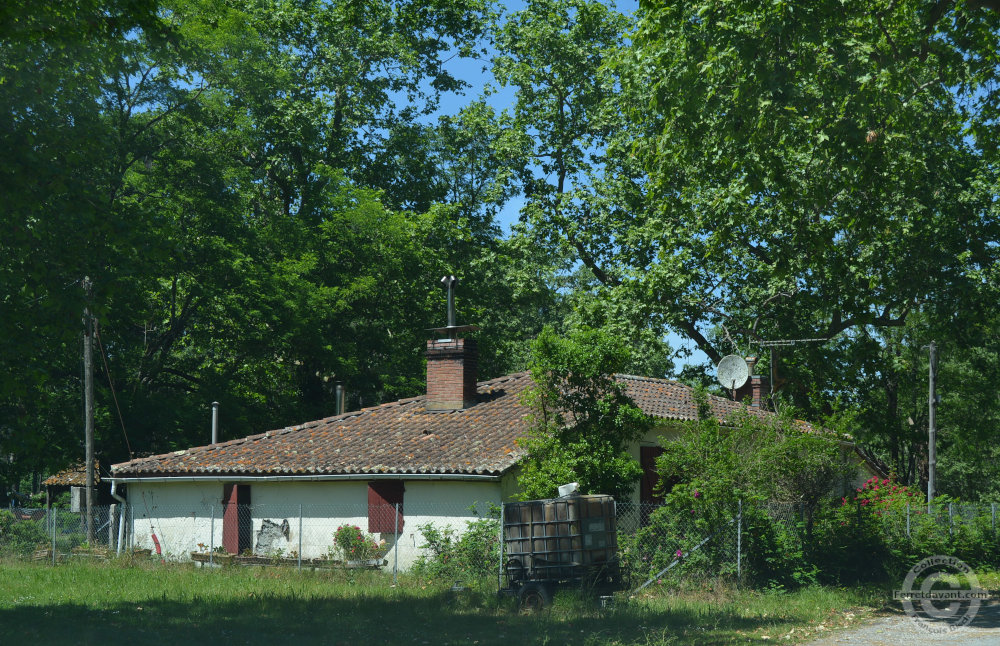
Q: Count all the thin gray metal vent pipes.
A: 3